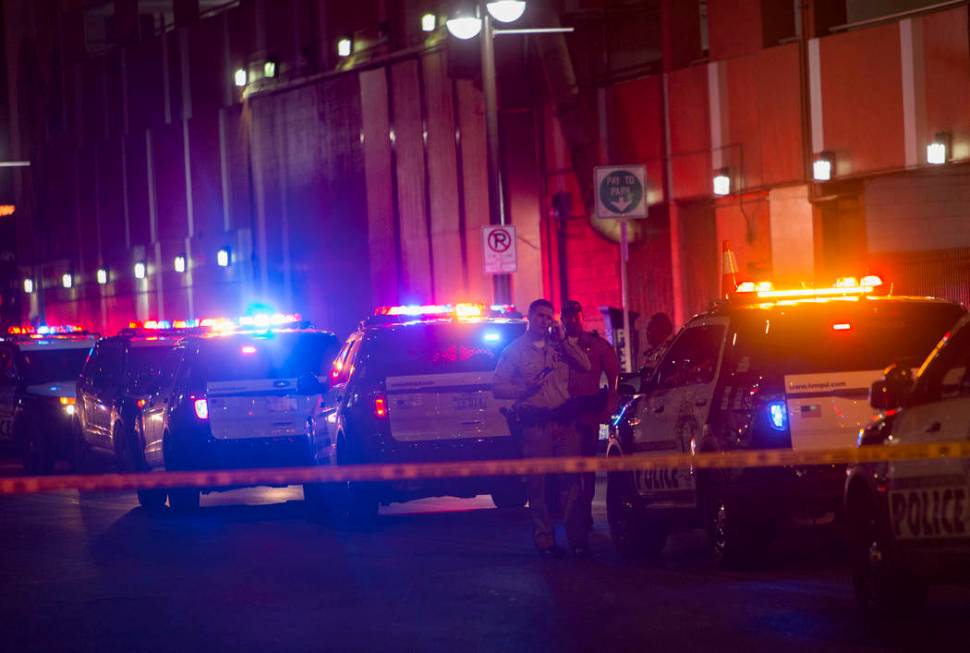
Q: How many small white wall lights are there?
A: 13